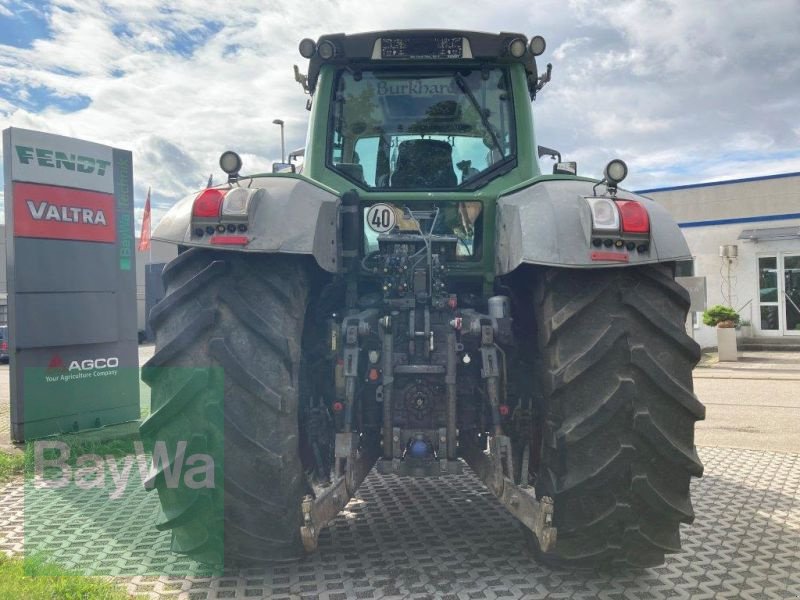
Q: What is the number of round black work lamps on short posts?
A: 2